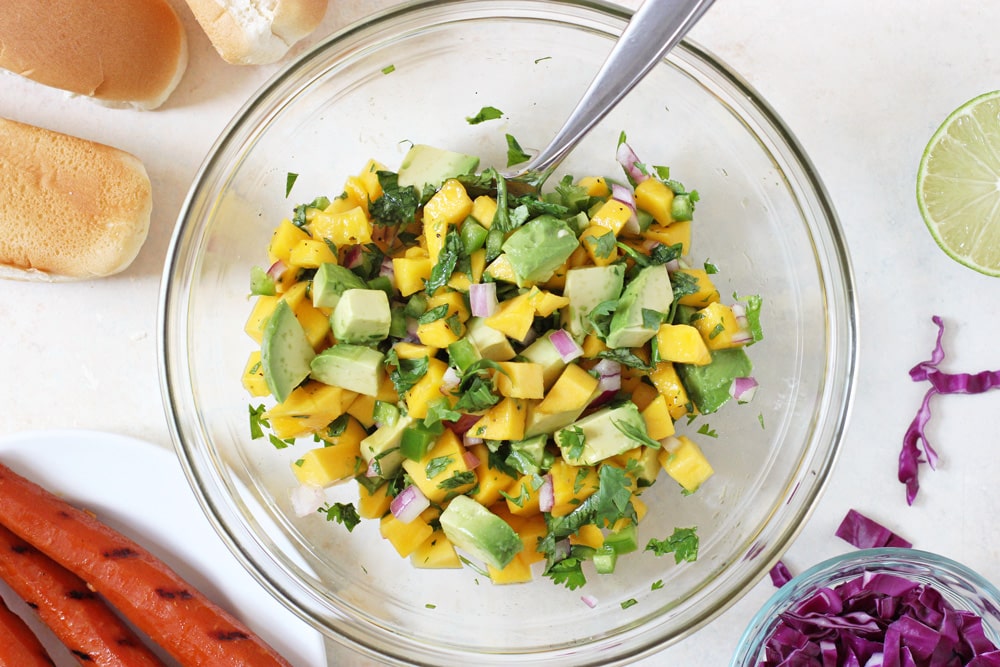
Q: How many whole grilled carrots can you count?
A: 3